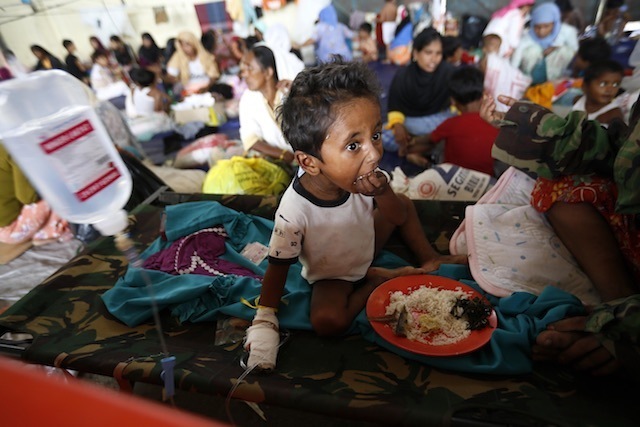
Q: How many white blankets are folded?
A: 1